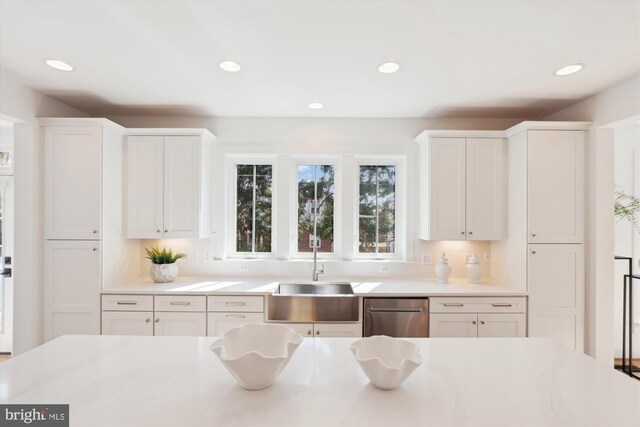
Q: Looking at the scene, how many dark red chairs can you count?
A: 0